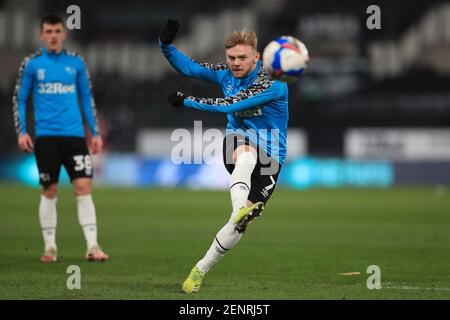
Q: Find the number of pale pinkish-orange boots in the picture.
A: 2